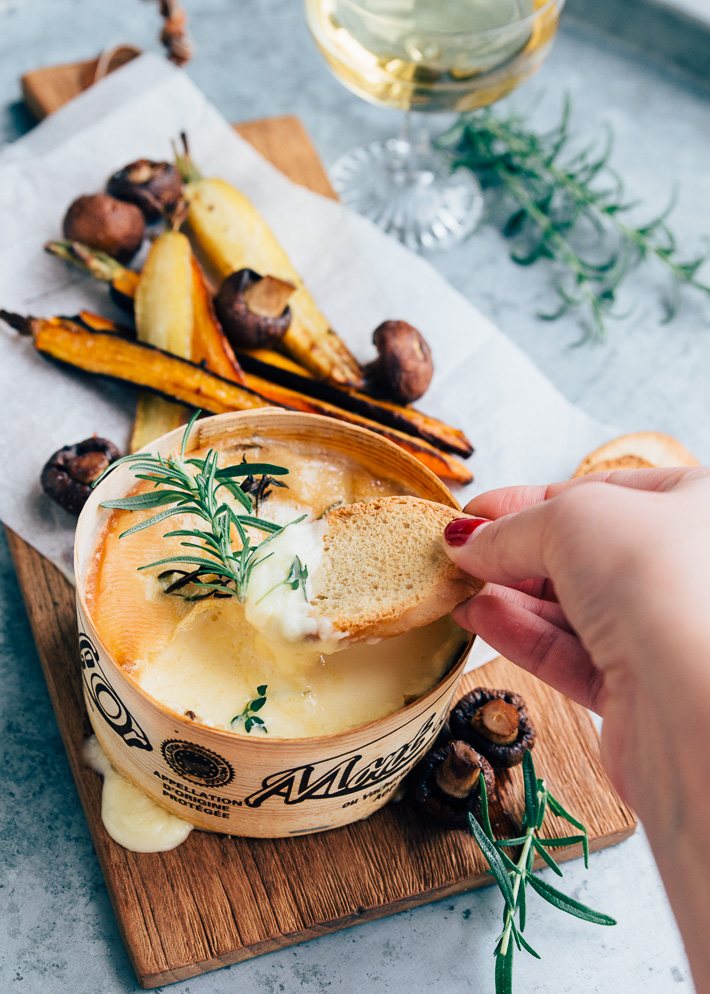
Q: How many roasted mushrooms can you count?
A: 7